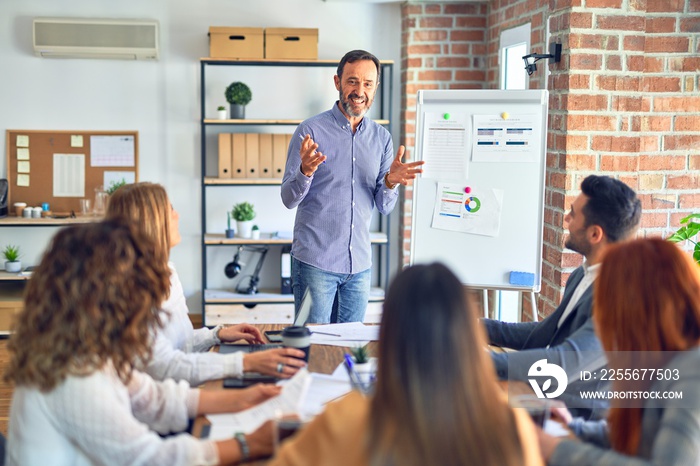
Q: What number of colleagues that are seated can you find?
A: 5